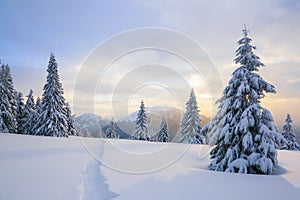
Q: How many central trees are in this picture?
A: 4